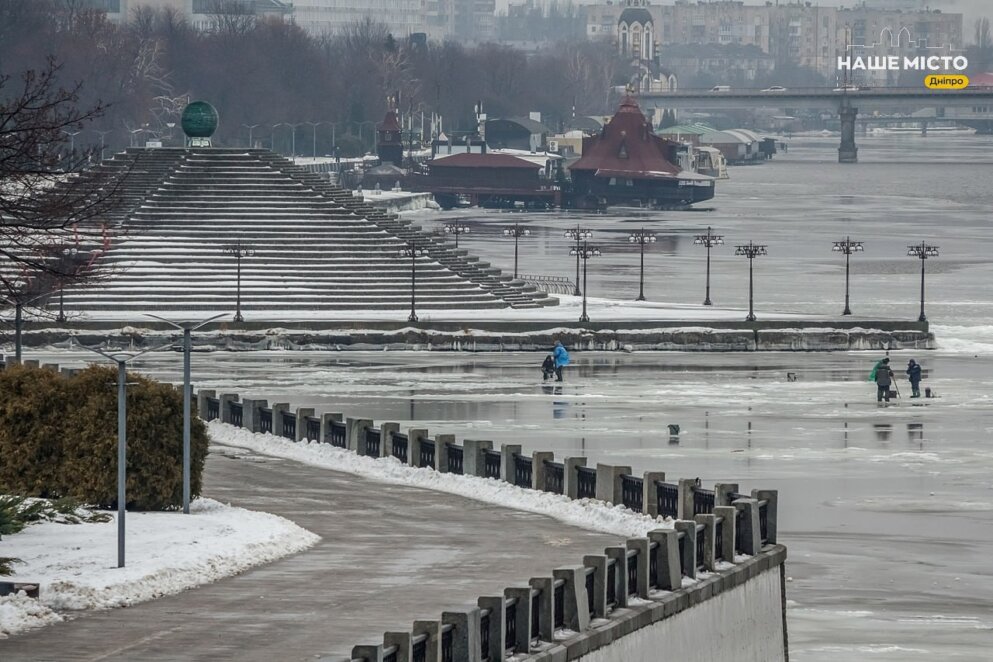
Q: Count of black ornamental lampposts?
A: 12